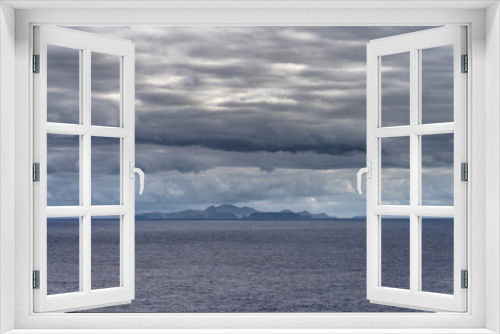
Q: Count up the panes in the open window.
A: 12